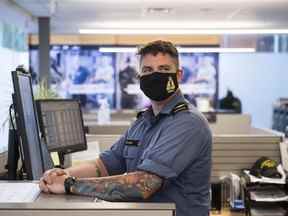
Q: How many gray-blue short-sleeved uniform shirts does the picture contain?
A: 1